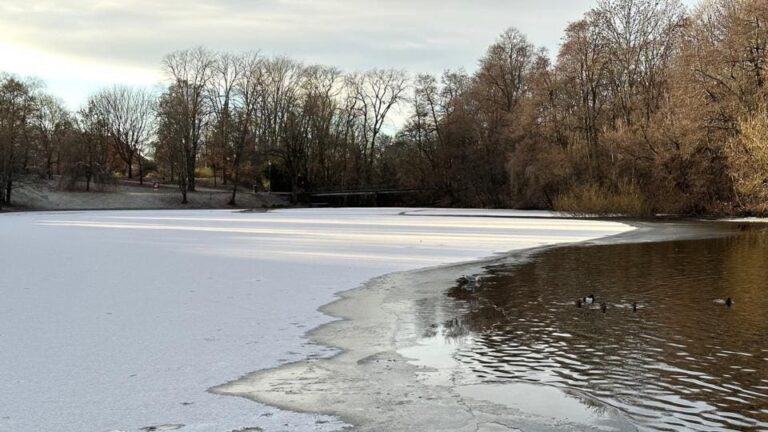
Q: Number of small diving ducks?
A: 5